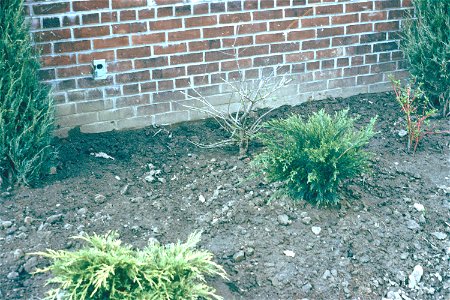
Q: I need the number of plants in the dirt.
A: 6